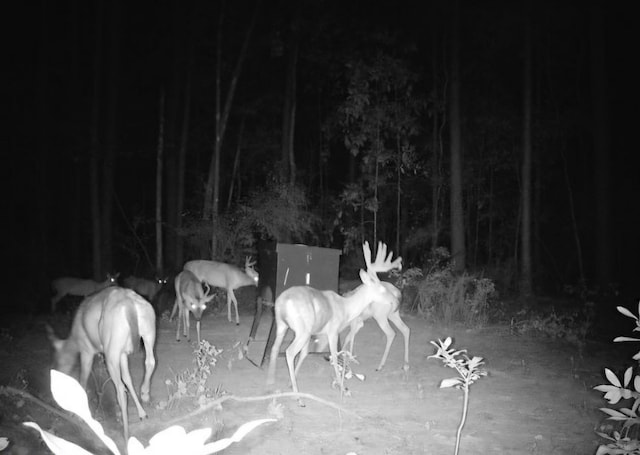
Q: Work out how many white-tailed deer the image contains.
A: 7